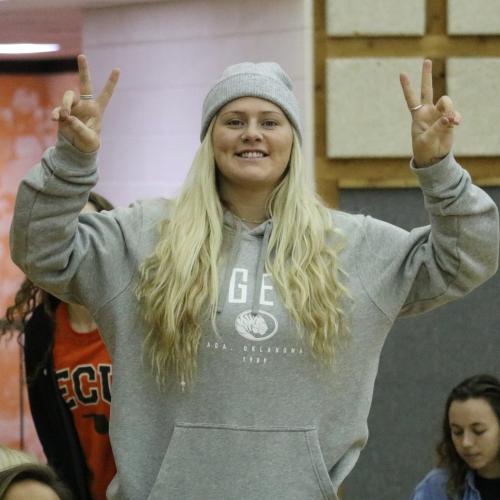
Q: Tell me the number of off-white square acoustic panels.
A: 4